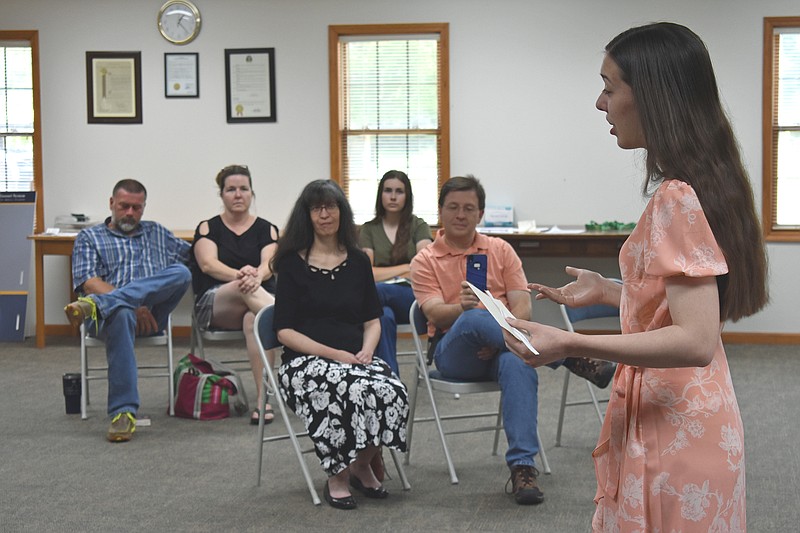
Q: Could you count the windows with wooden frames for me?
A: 3